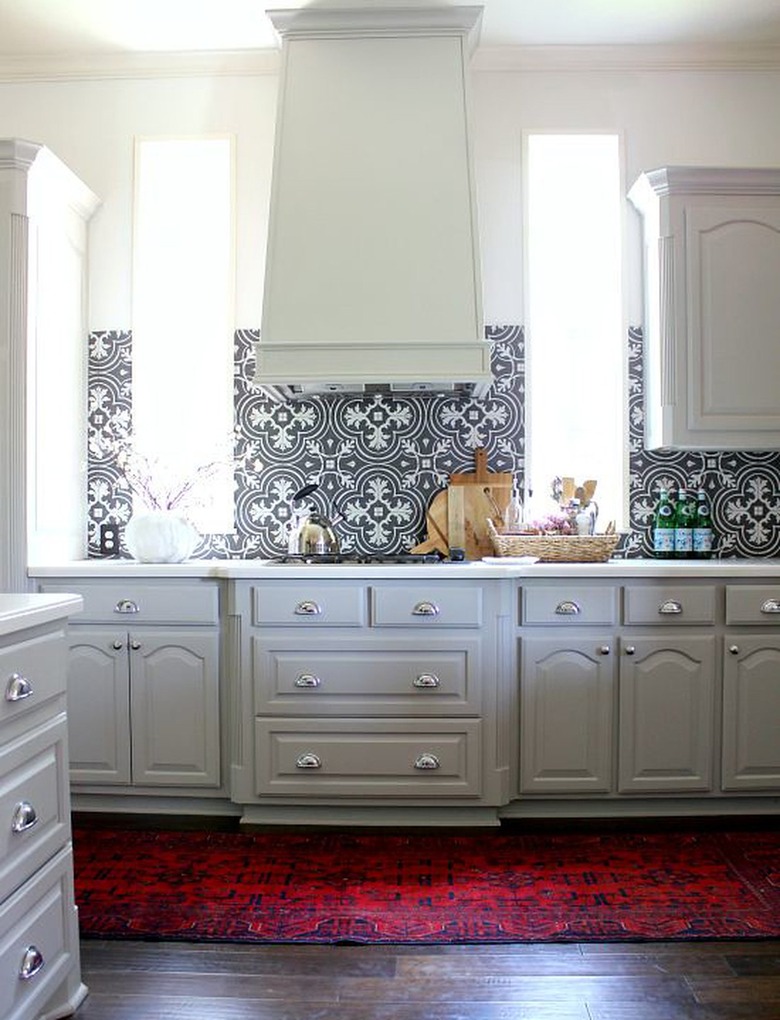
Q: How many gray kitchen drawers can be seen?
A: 11